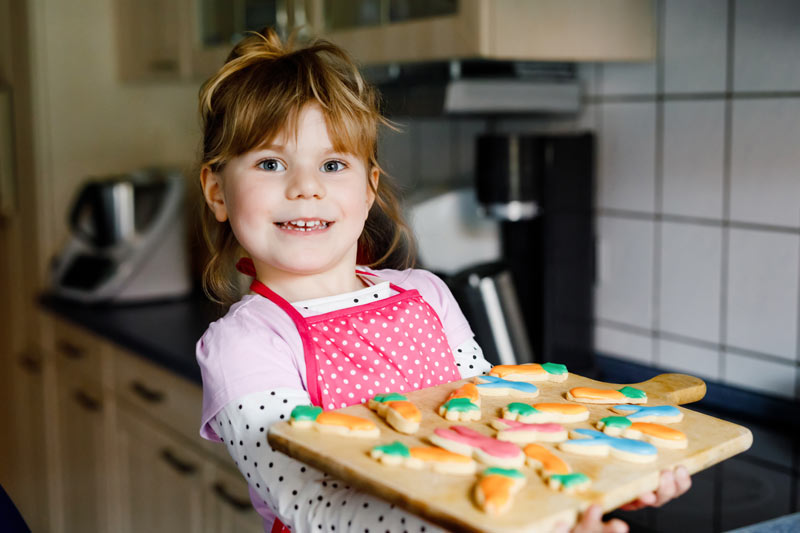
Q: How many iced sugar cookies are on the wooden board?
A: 15